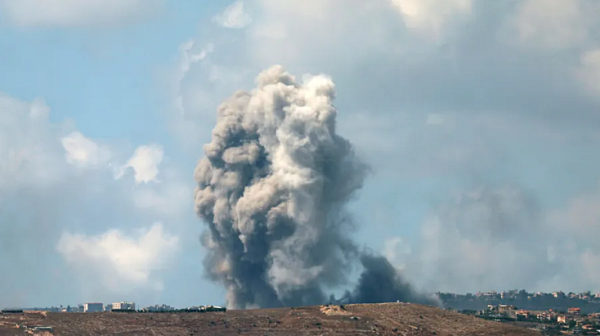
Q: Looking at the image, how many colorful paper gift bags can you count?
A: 0